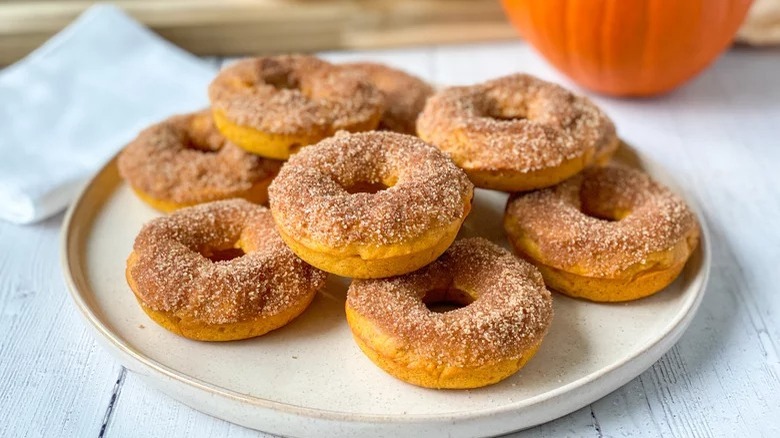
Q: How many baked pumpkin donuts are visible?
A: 8